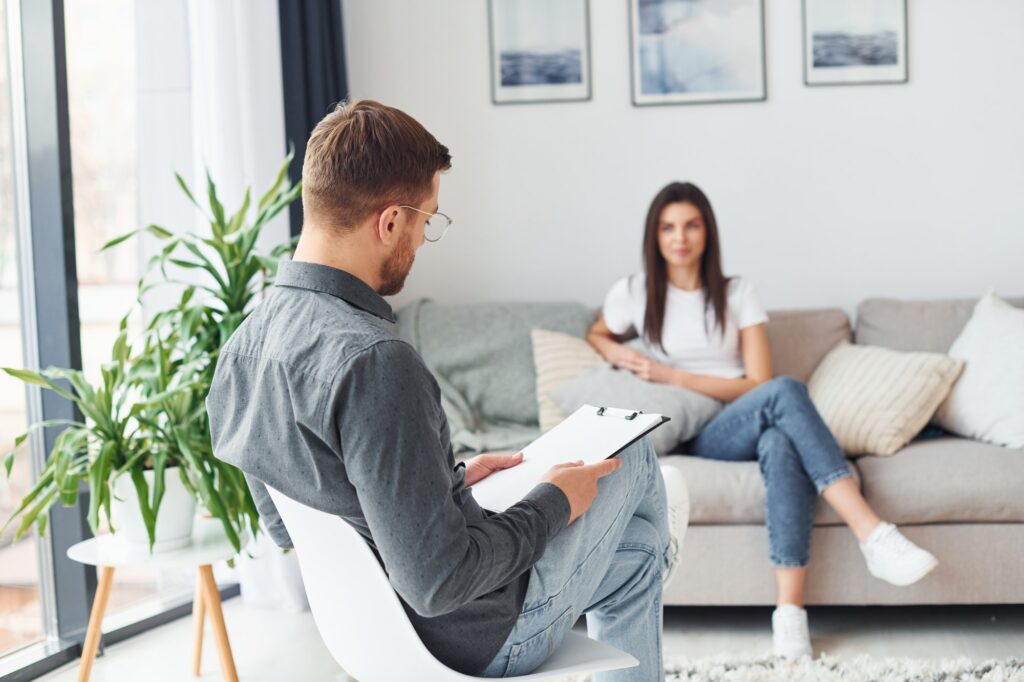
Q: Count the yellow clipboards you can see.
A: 0